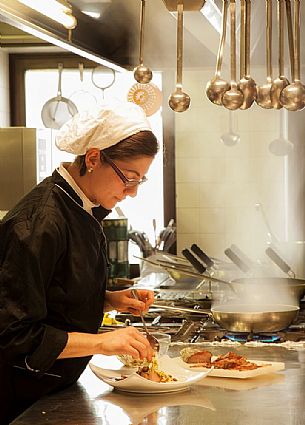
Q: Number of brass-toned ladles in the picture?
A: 8